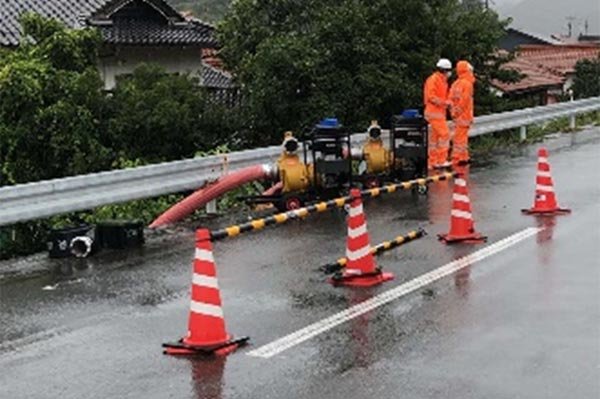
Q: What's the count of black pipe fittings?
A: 2